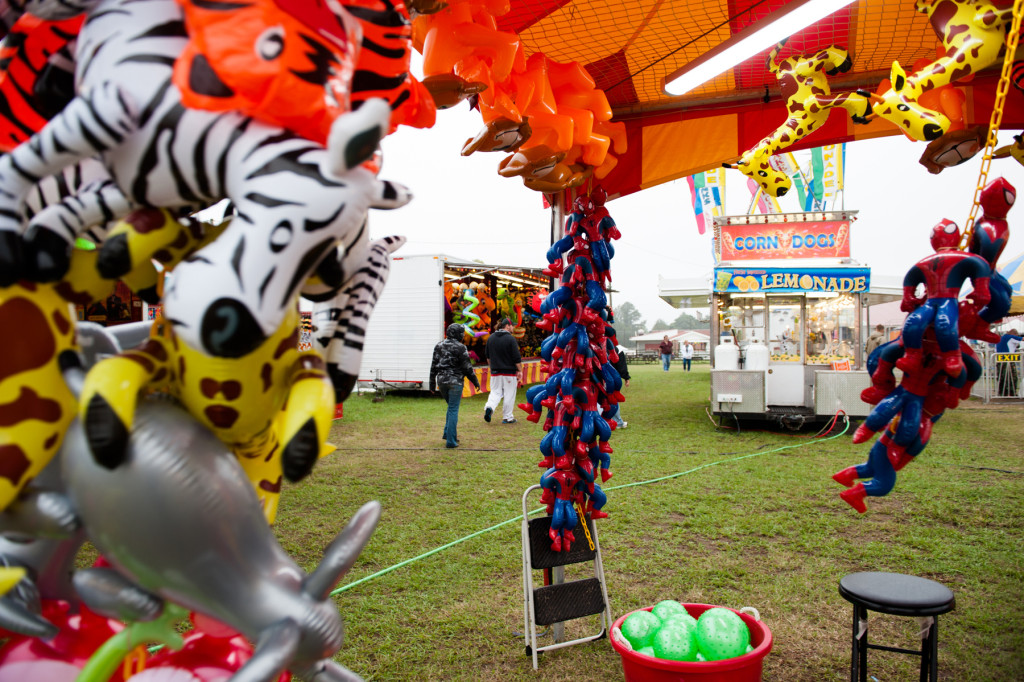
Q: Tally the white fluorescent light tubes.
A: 1